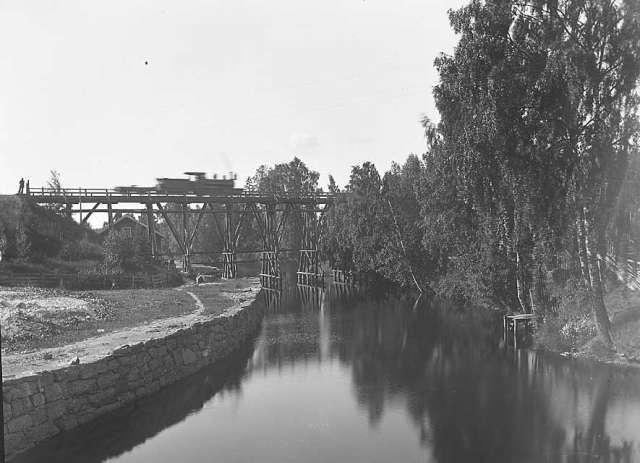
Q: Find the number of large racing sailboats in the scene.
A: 0